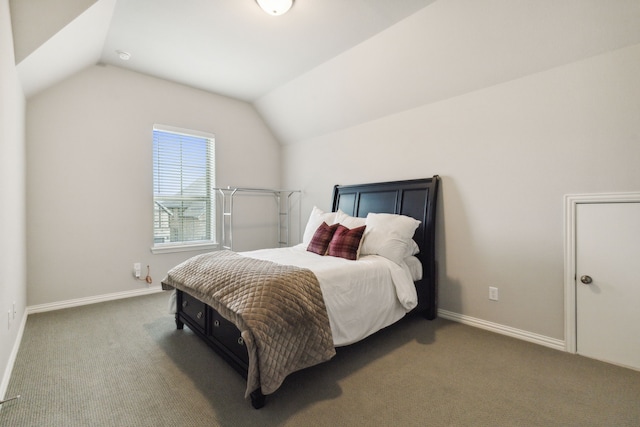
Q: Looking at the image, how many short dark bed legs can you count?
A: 2